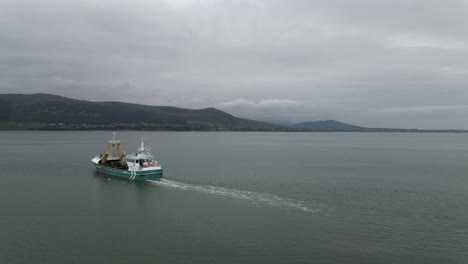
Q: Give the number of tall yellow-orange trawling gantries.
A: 1